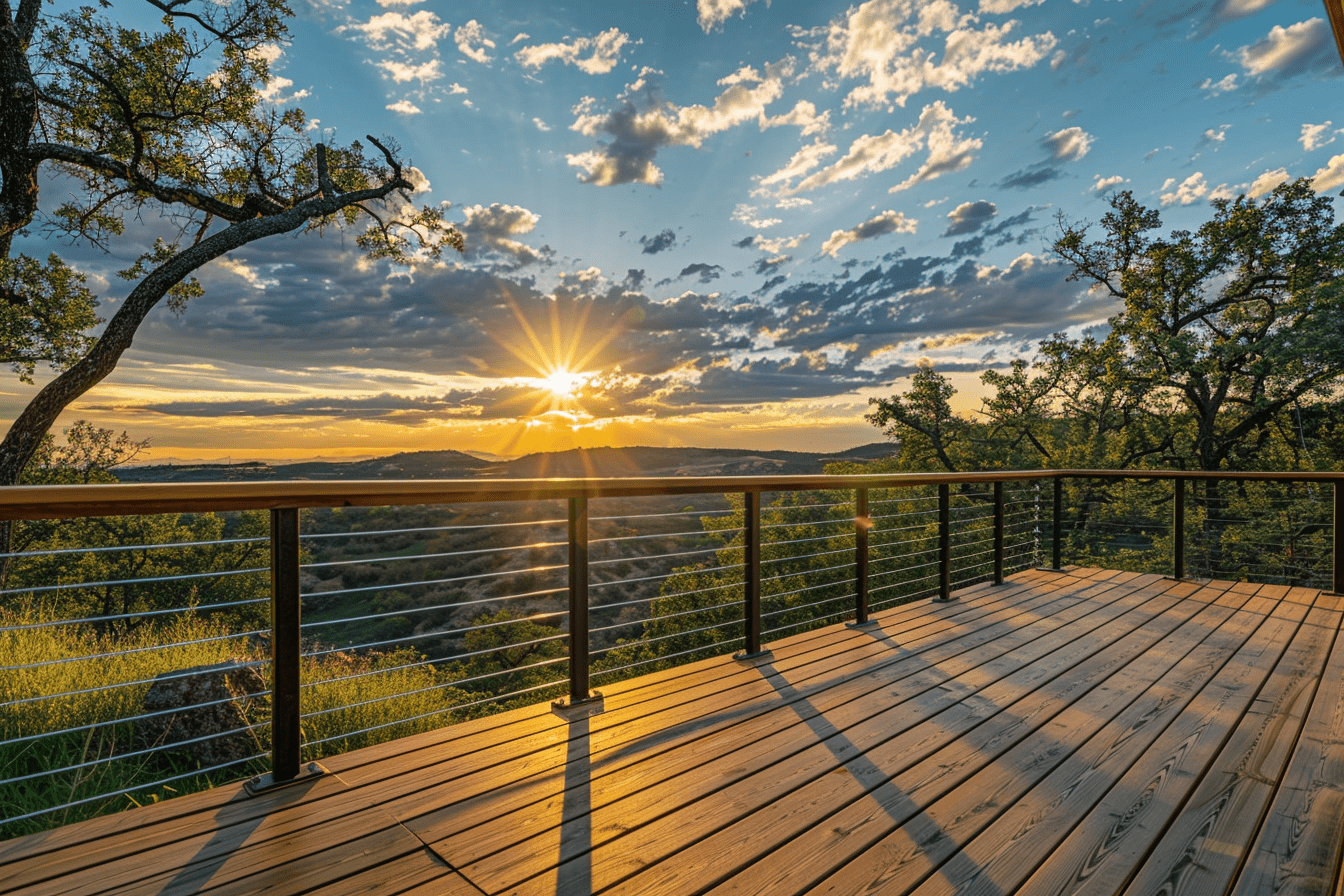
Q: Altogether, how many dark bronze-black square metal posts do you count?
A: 9